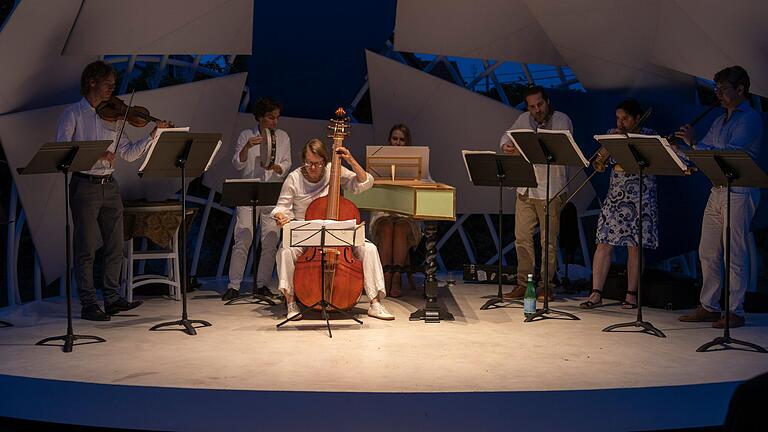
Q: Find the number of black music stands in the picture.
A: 8